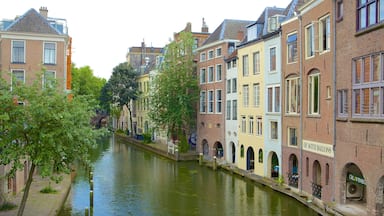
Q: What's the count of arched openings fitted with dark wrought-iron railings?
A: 2